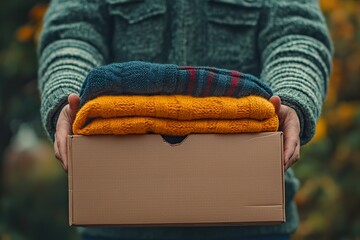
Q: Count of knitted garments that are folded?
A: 2